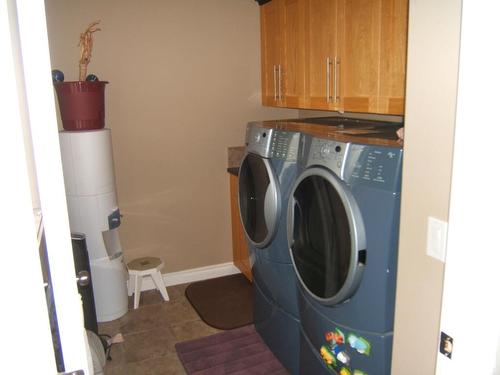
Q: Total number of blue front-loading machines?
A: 2